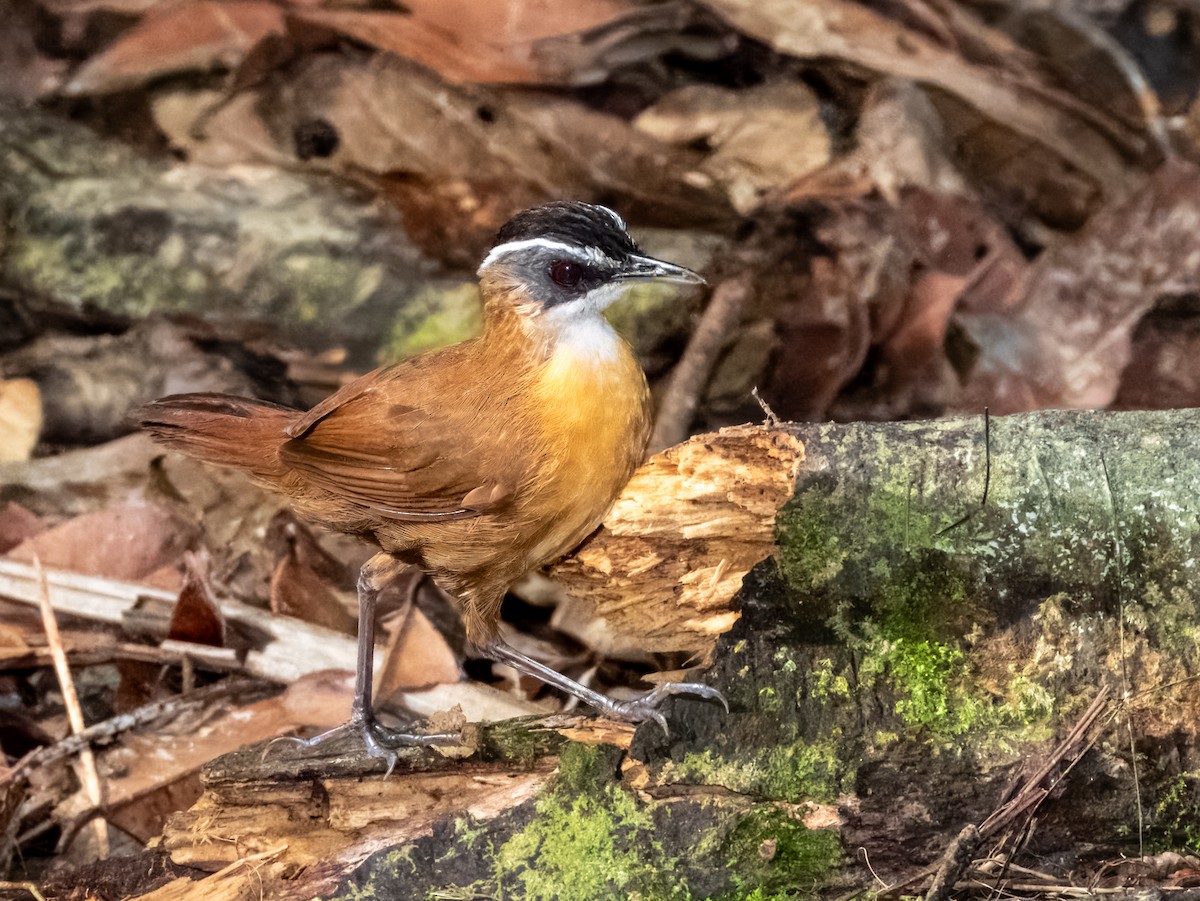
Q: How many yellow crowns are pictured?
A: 0